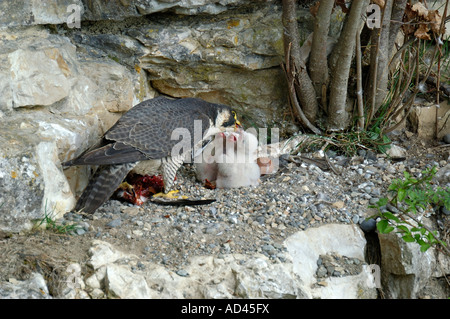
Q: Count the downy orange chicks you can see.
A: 0